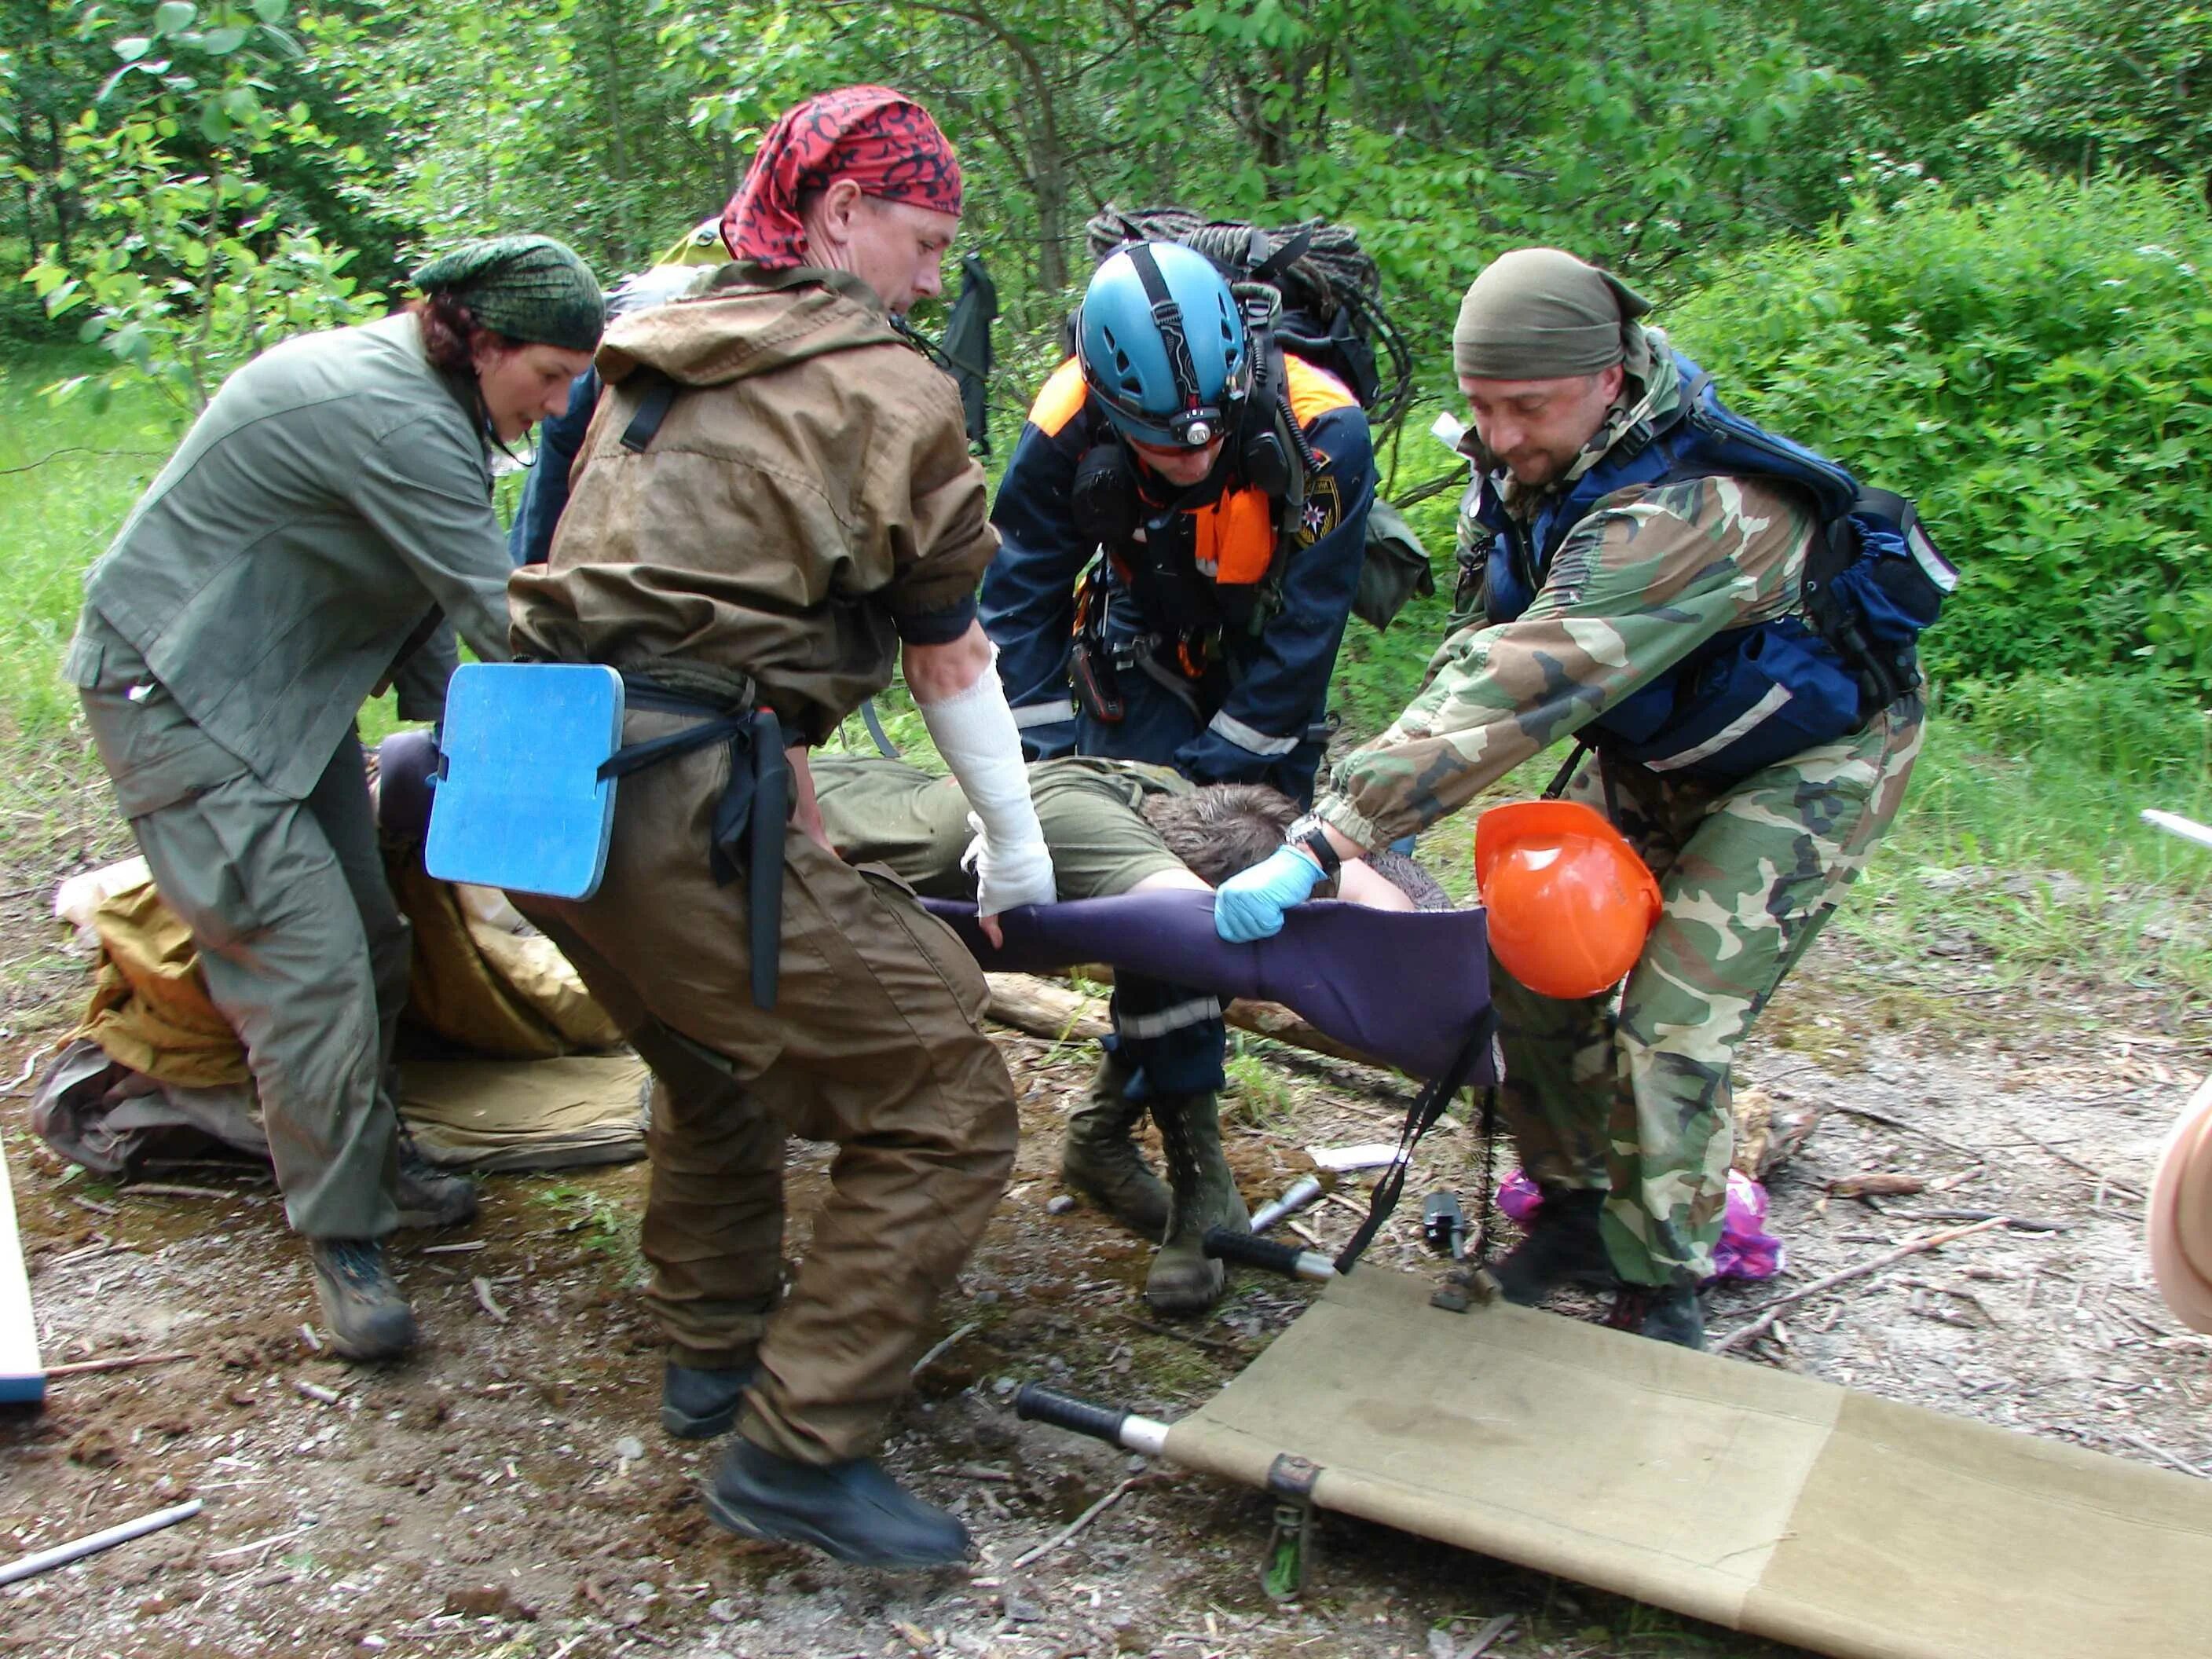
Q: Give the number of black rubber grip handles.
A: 2